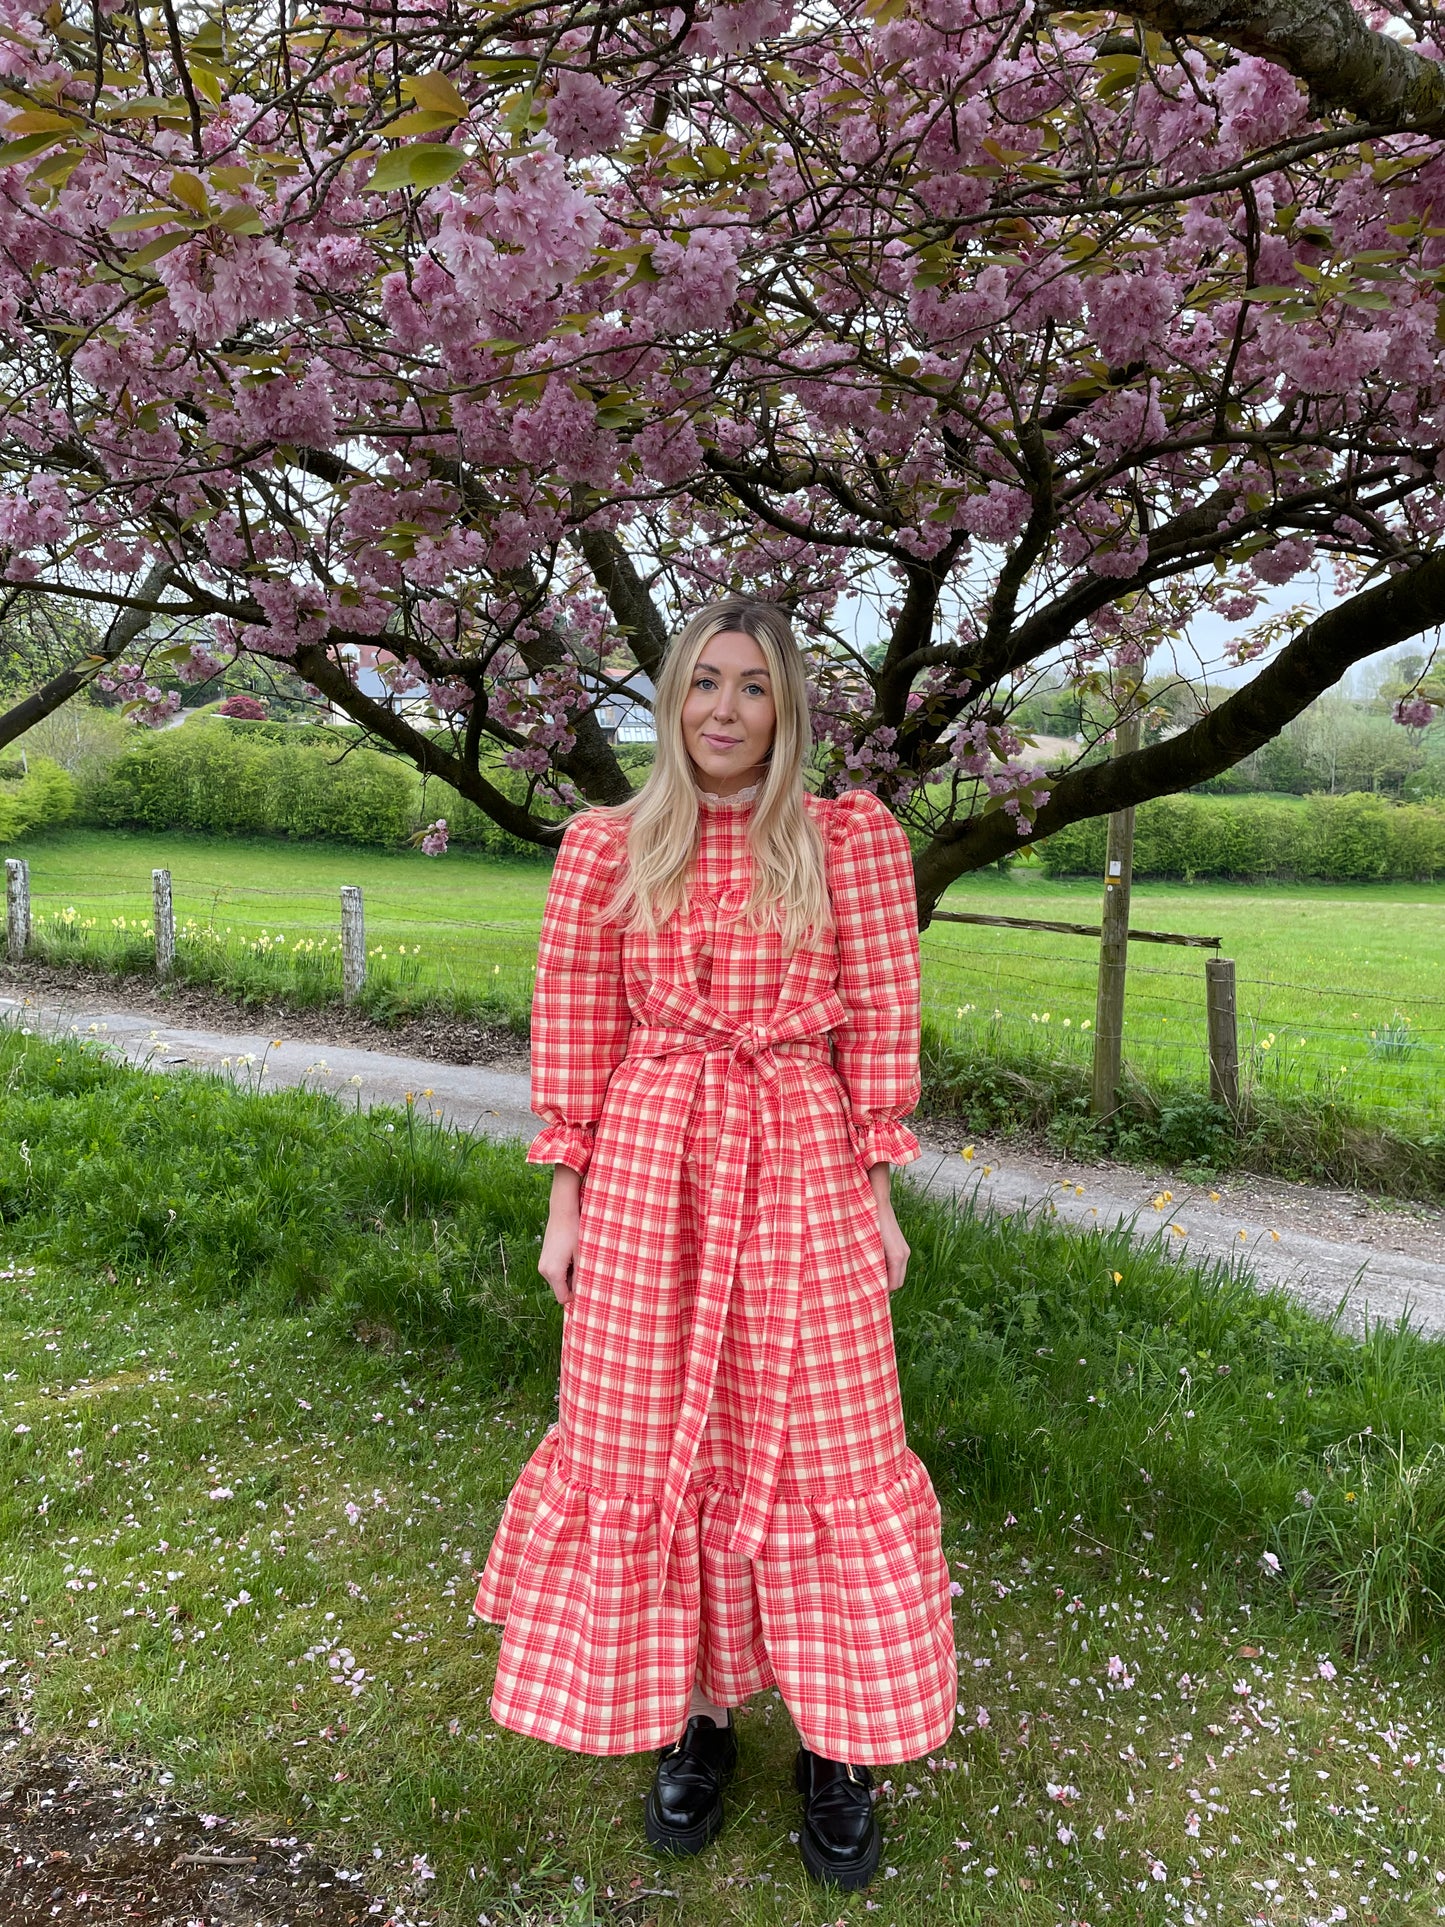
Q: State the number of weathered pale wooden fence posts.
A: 3